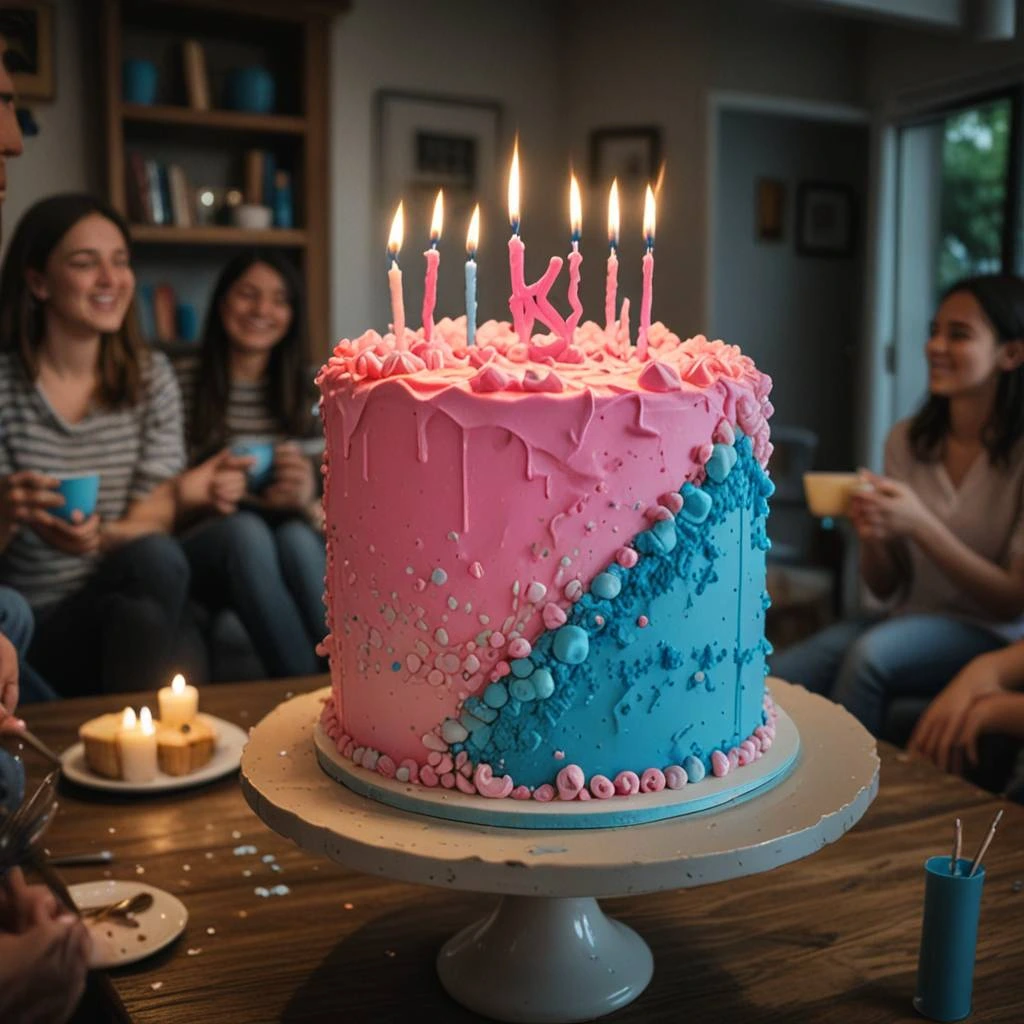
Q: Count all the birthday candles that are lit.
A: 7